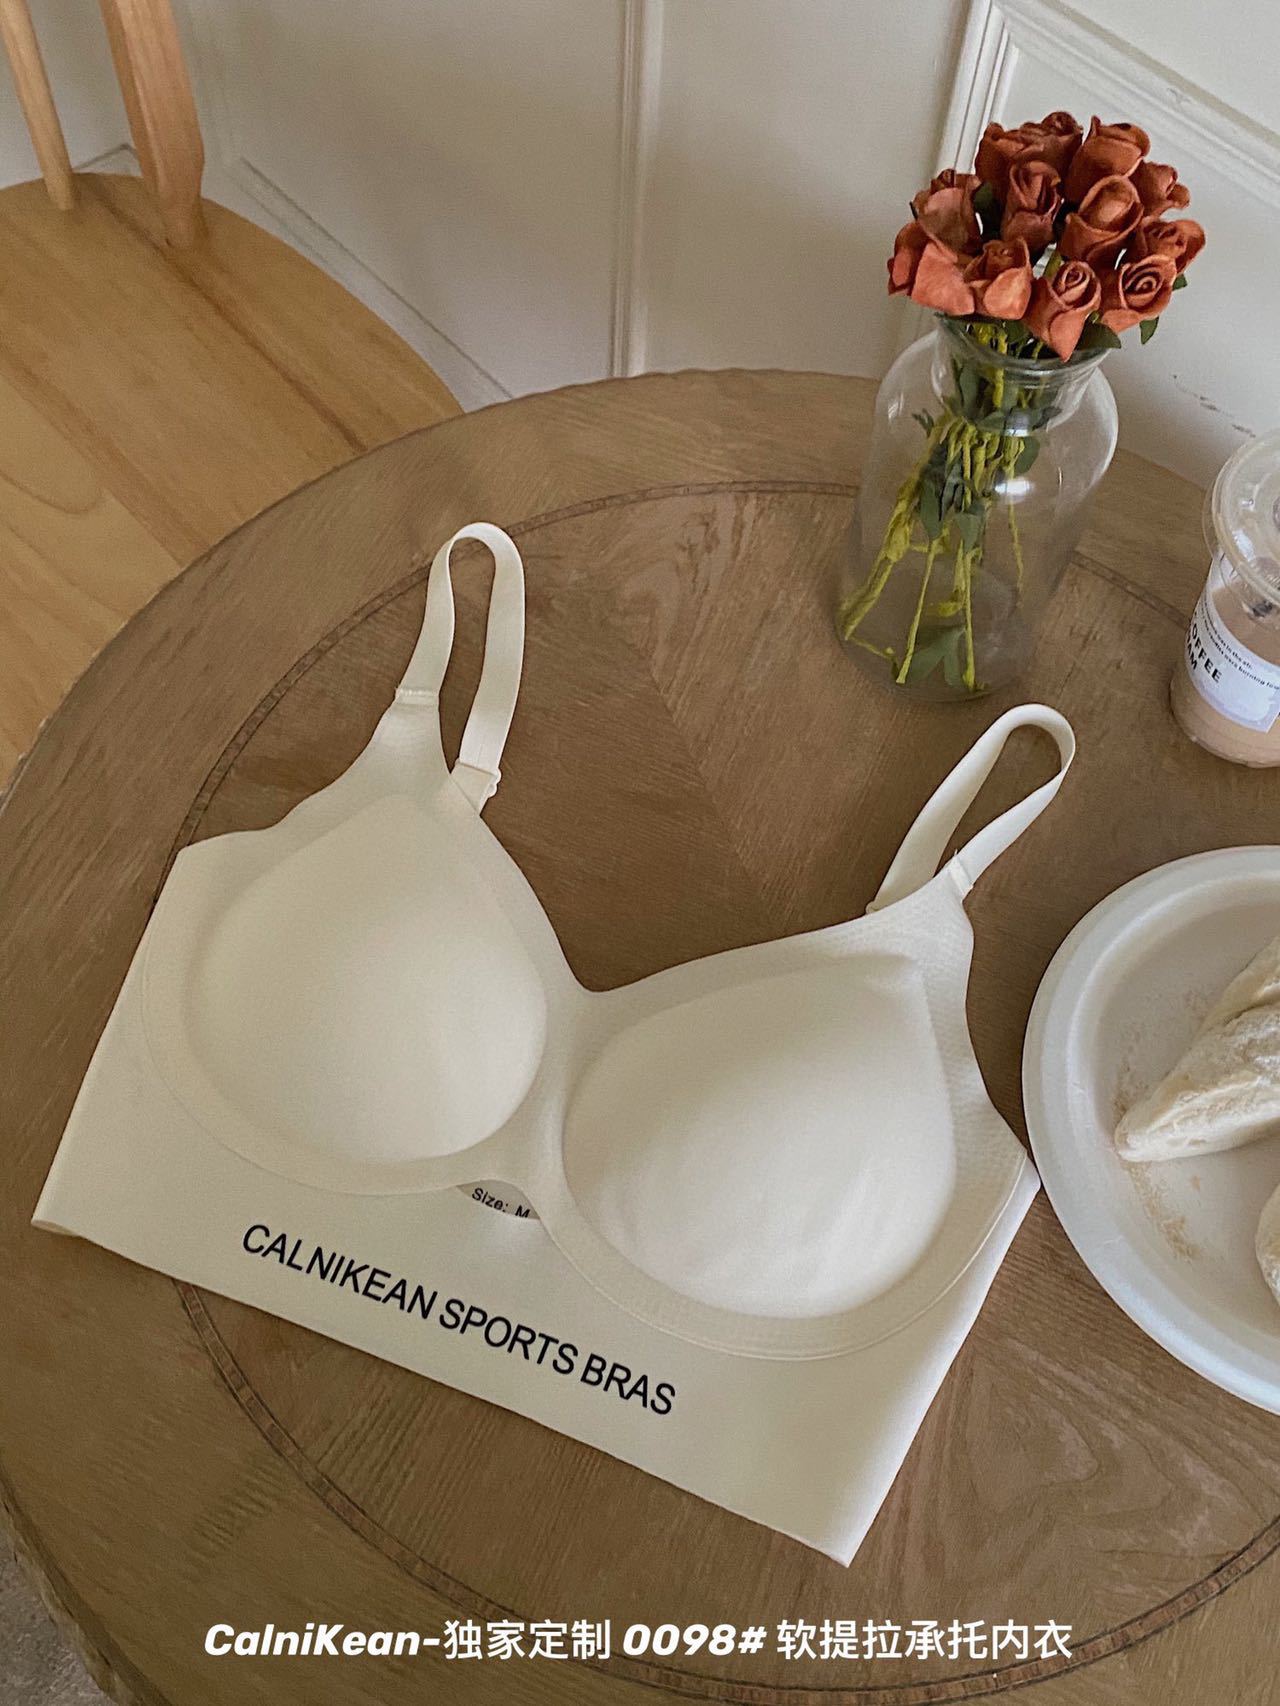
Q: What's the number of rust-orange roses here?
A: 12